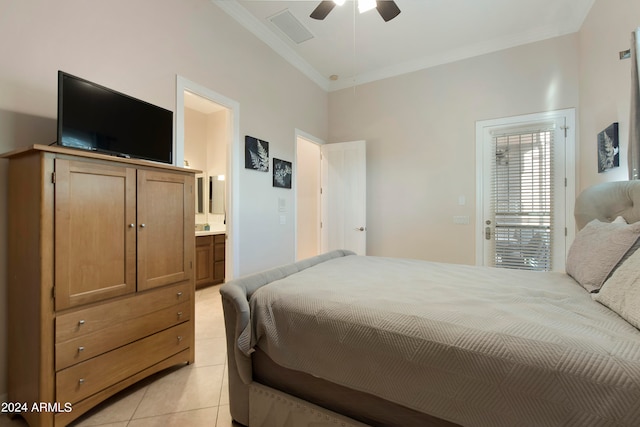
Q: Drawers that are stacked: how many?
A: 3